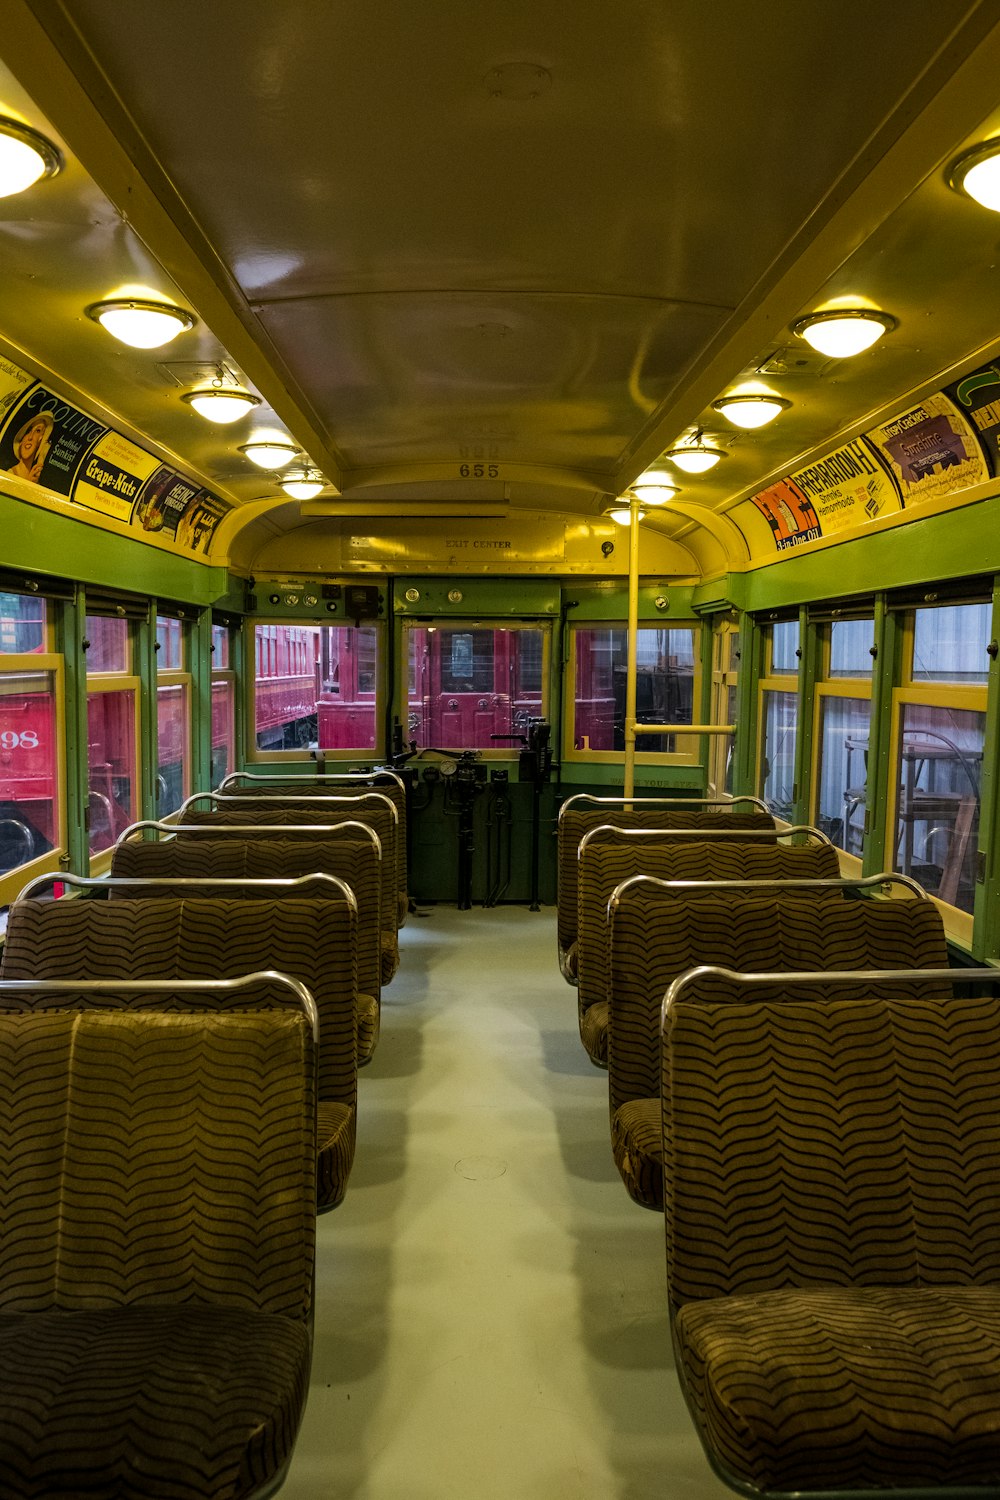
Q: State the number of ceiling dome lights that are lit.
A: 11